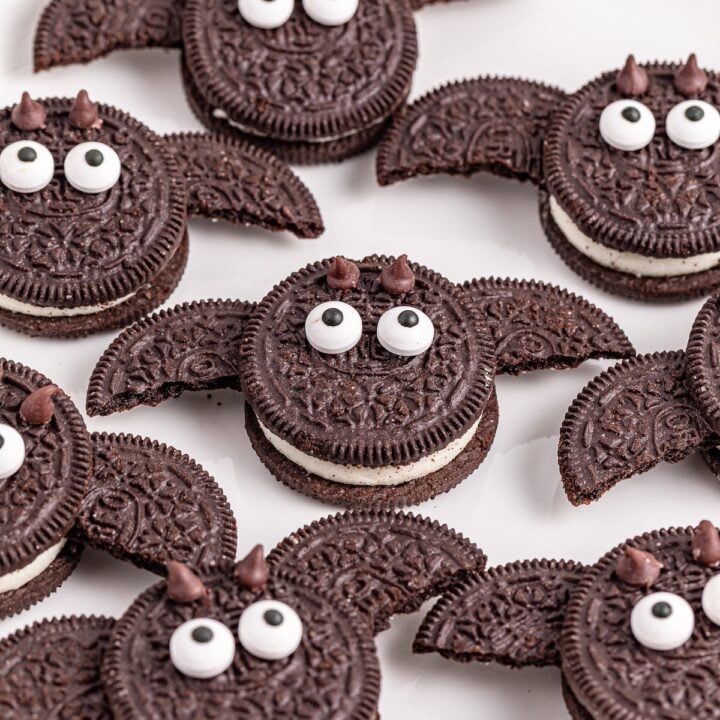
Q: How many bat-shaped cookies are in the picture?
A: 8